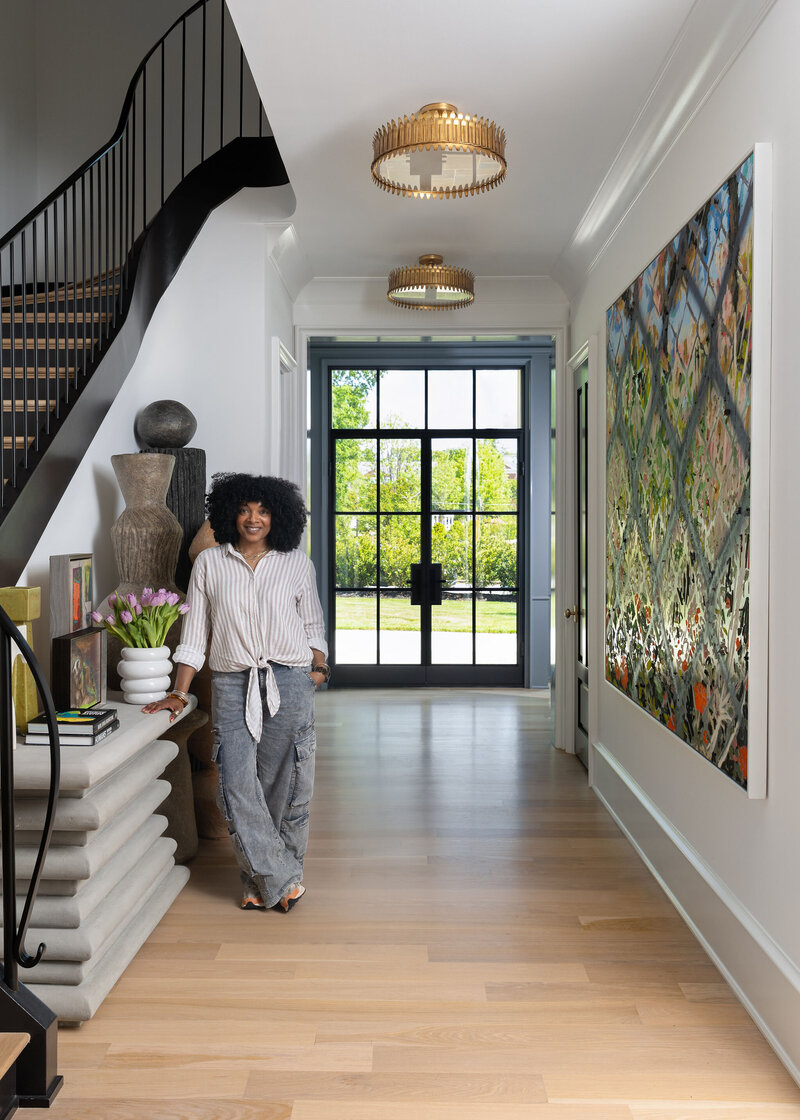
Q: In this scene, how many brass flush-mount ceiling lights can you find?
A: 2